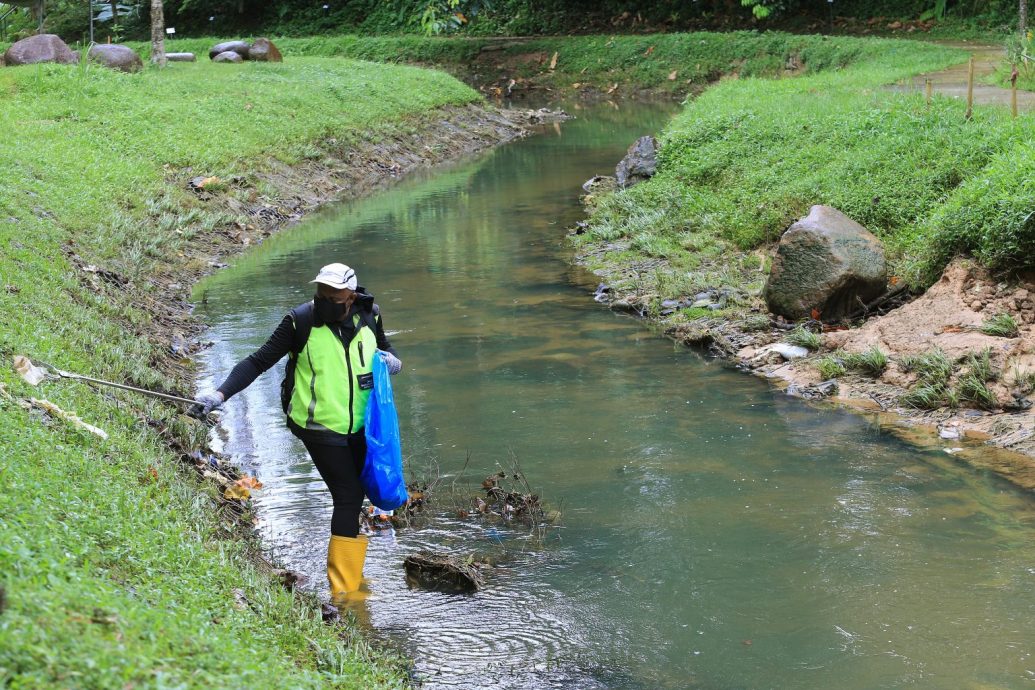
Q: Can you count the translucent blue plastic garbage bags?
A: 1